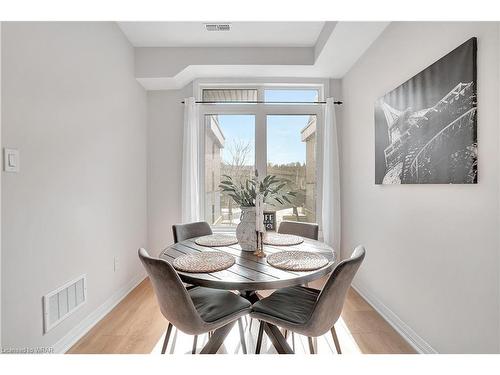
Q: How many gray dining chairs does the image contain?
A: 4